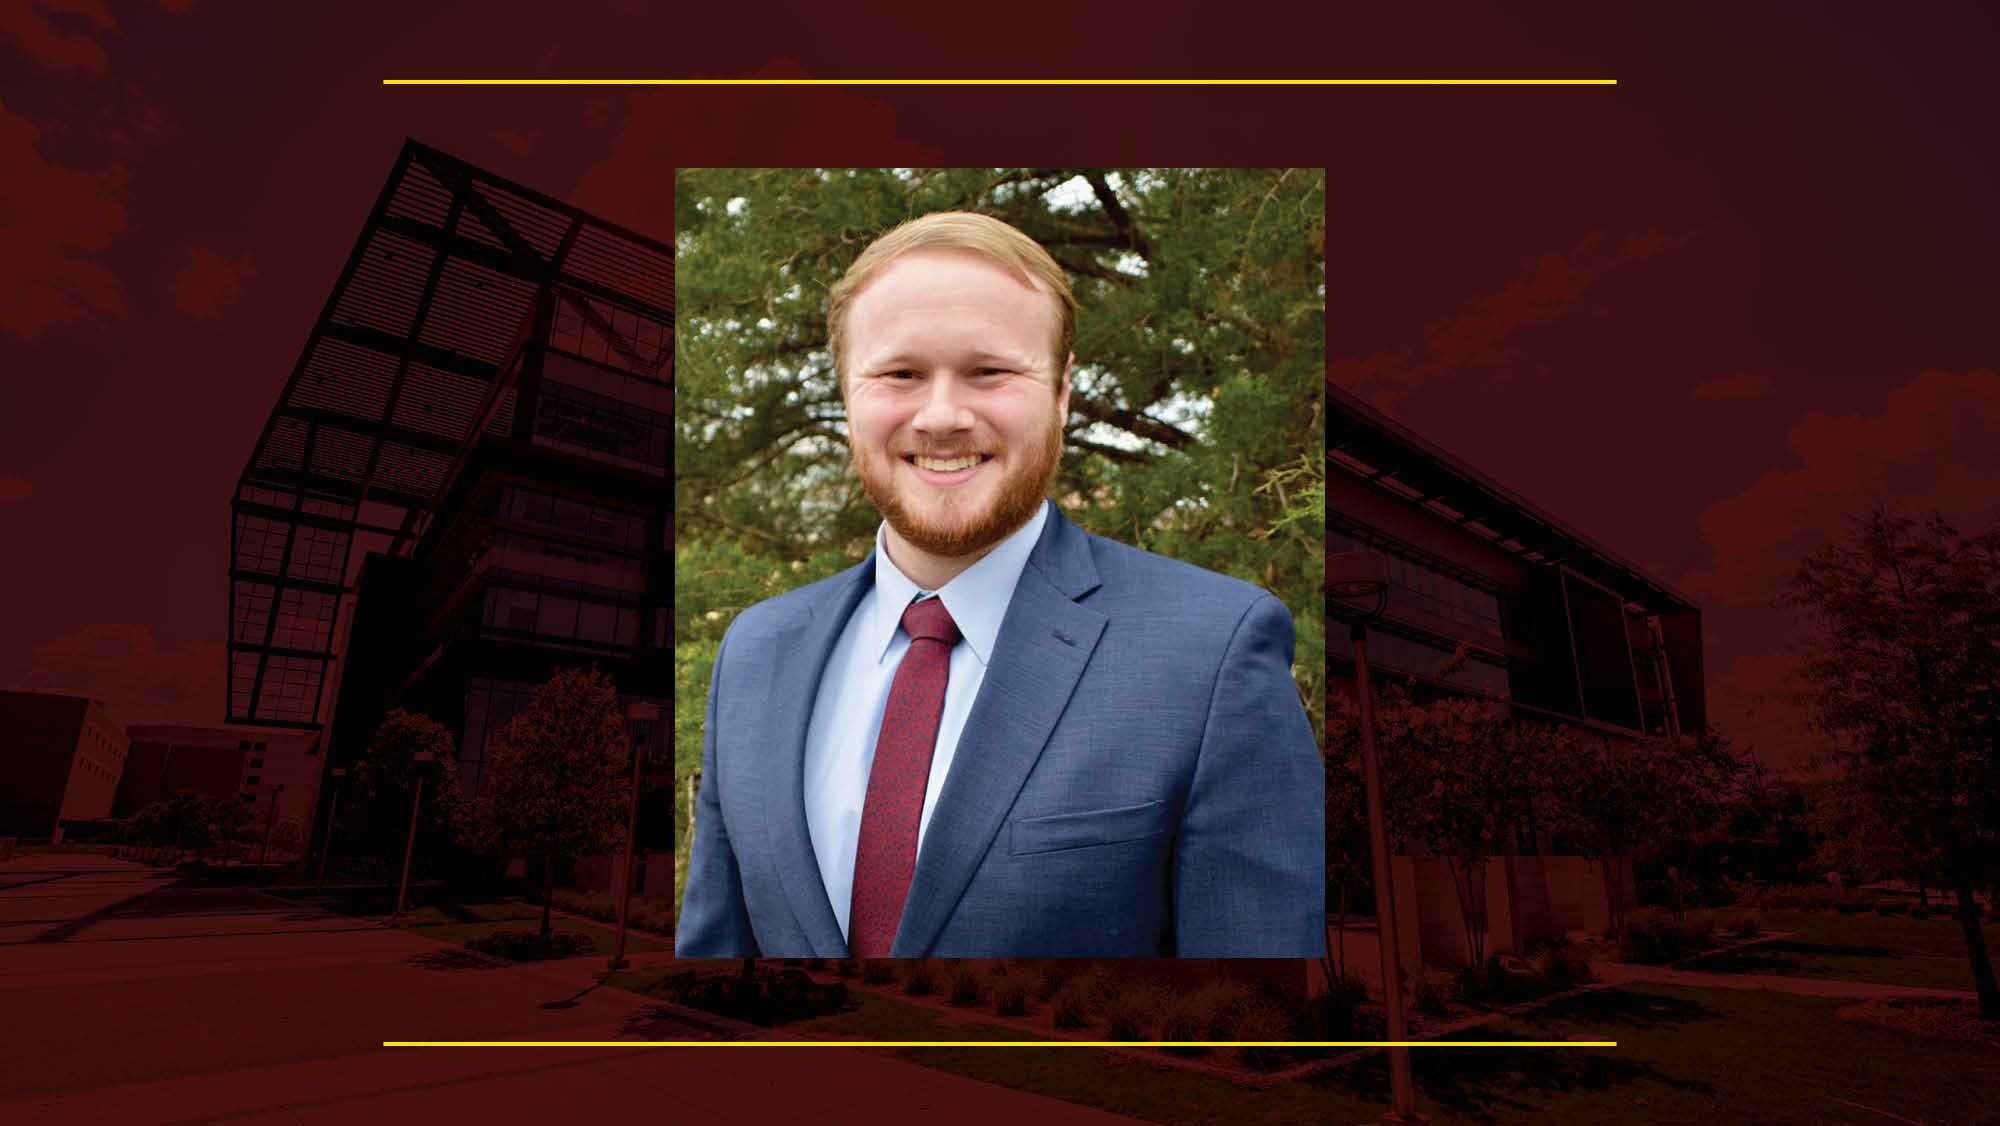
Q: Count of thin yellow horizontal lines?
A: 2